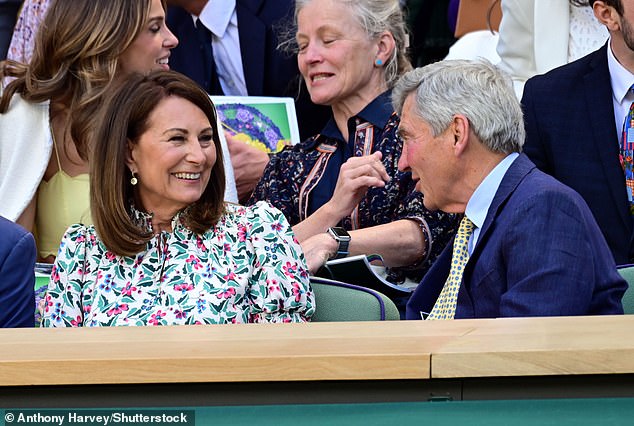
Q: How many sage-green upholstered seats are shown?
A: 2